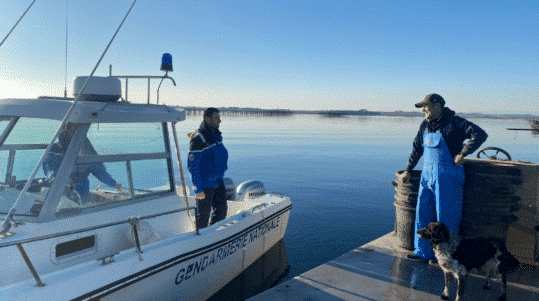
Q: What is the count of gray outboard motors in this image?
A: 2